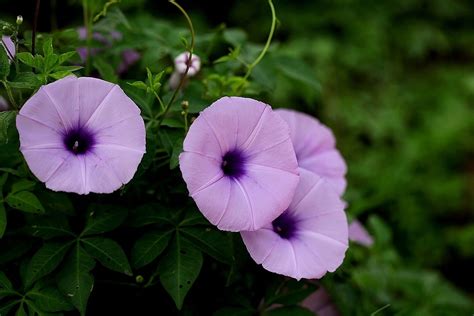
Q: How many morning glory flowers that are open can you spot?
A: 4